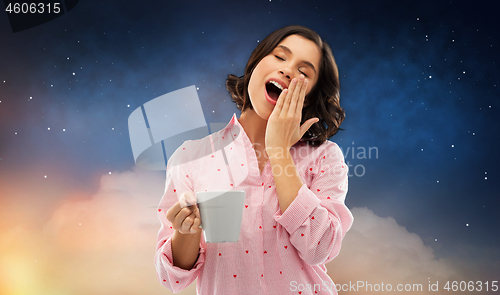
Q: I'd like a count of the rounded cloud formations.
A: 2